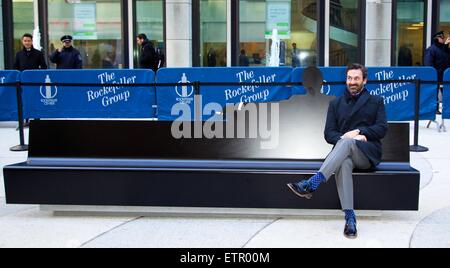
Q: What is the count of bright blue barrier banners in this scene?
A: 5